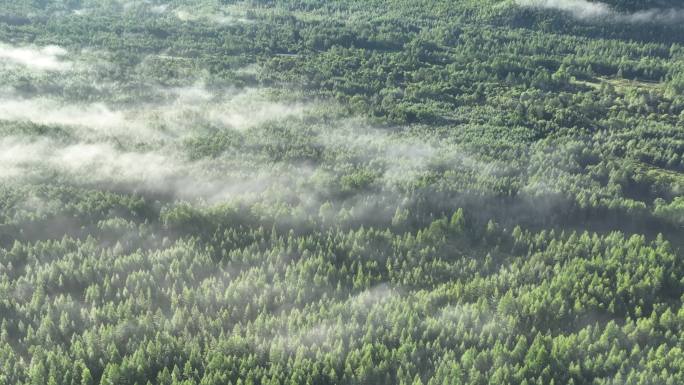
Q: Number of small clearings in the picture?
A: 2